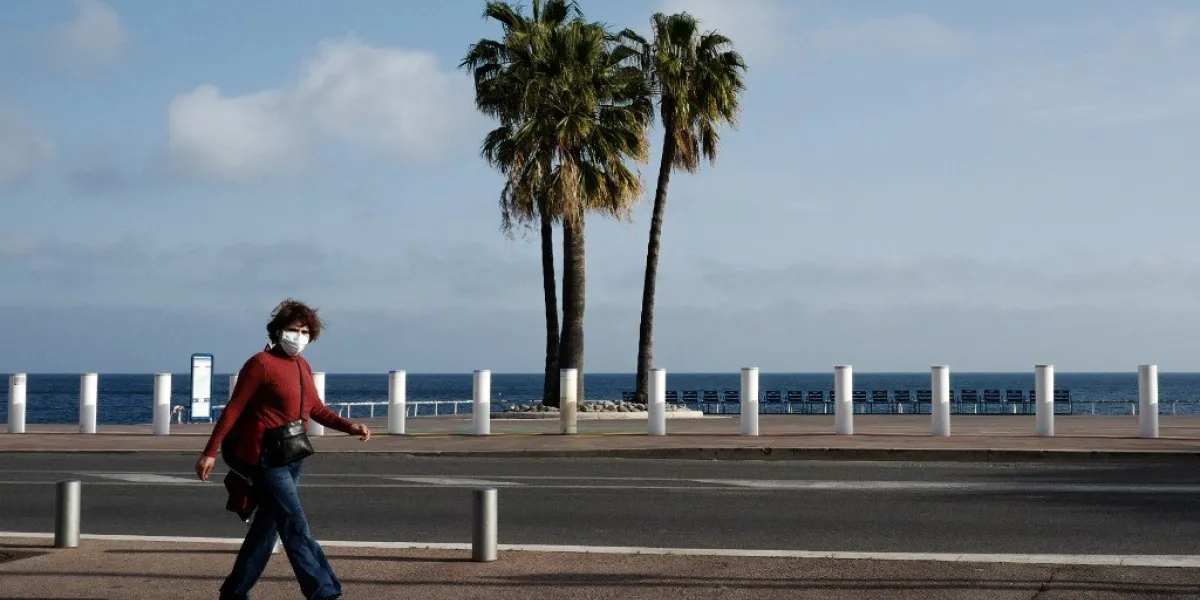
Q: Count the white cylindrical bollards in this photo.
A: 14